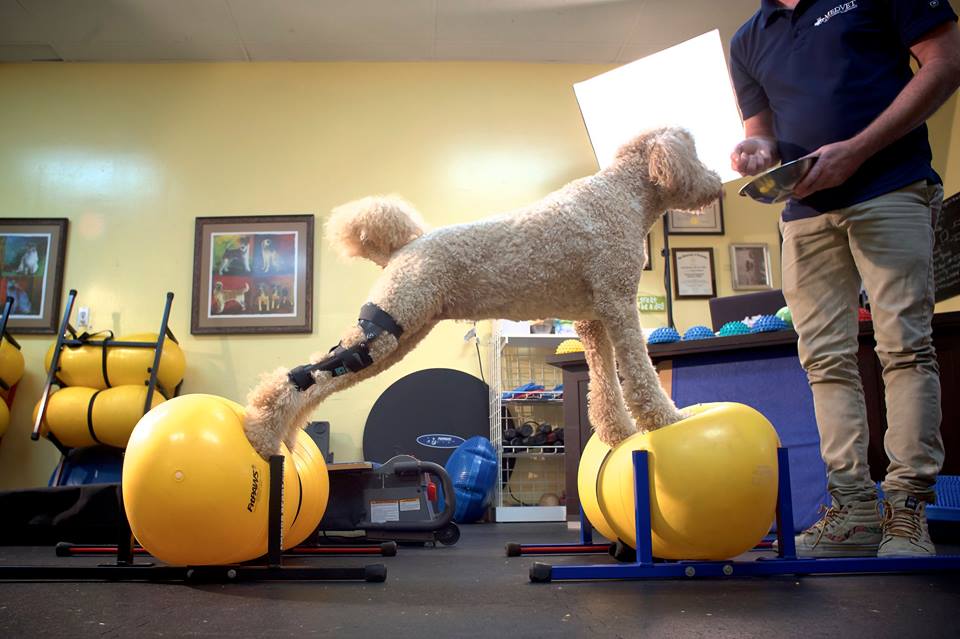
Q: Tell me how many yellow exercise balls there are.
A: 6